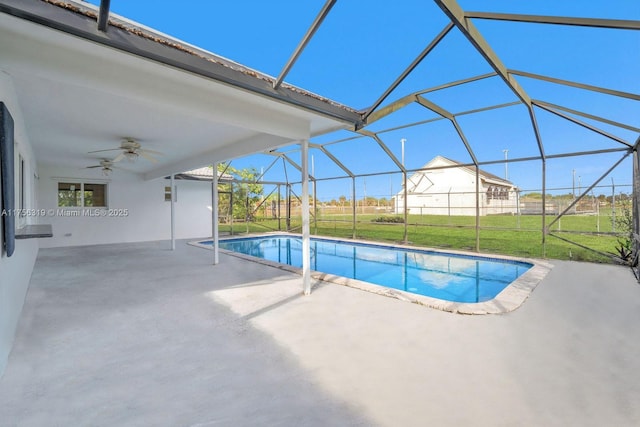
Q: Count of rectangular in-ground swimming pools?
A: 1